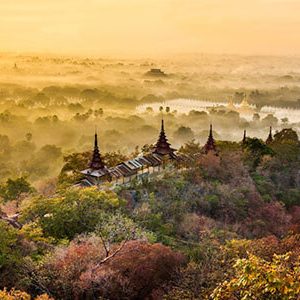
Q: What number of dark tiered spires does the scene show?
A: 5